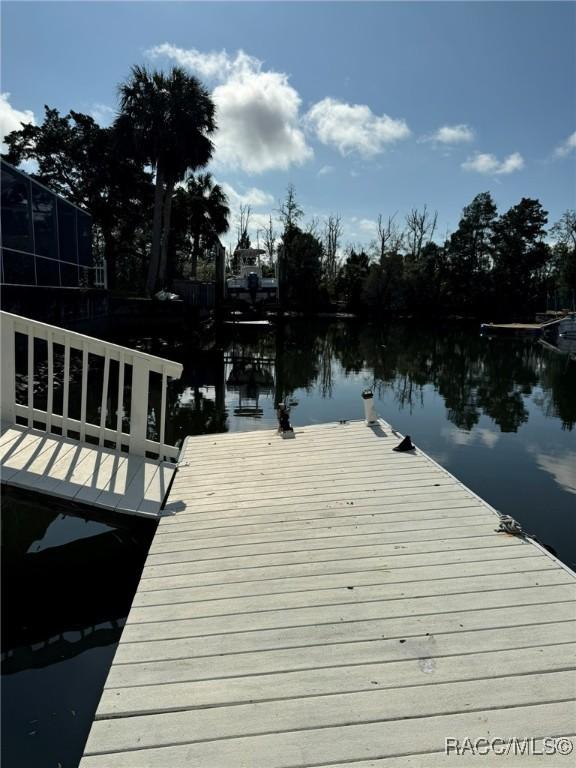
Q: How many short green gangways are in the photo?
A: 0